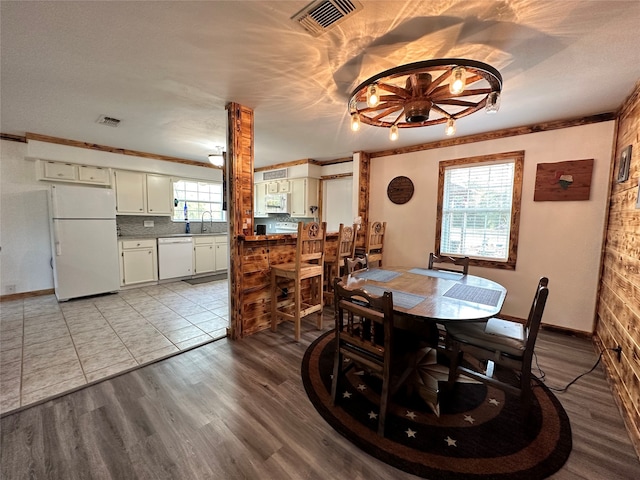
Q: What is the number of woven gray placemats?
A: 4